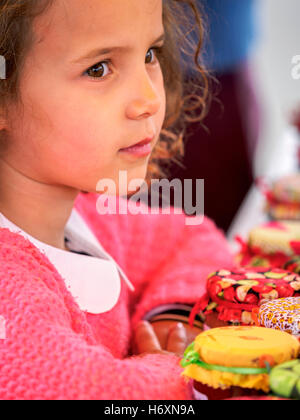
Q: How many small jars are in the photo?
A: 6